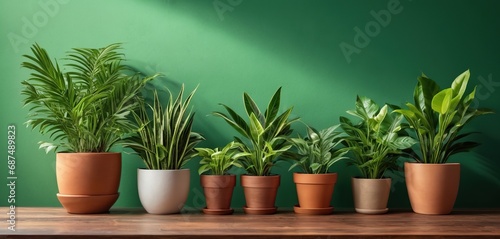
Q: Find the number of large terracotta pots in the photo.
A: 2